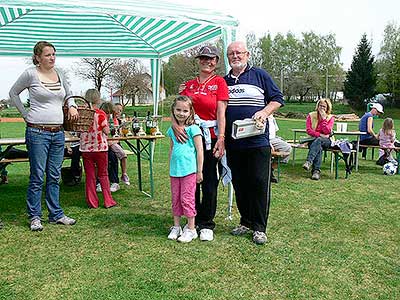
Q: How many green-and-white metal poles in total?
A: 2